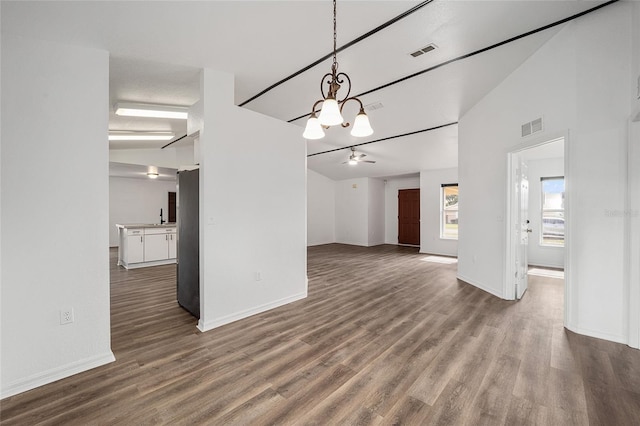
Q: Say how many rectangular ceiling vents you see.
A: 2